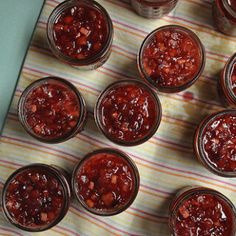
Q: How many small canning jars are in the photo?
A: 11